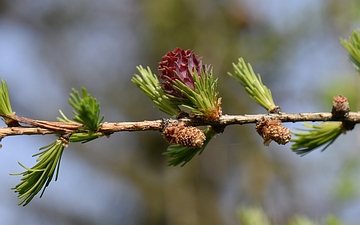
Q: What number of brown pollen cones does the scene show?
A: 2